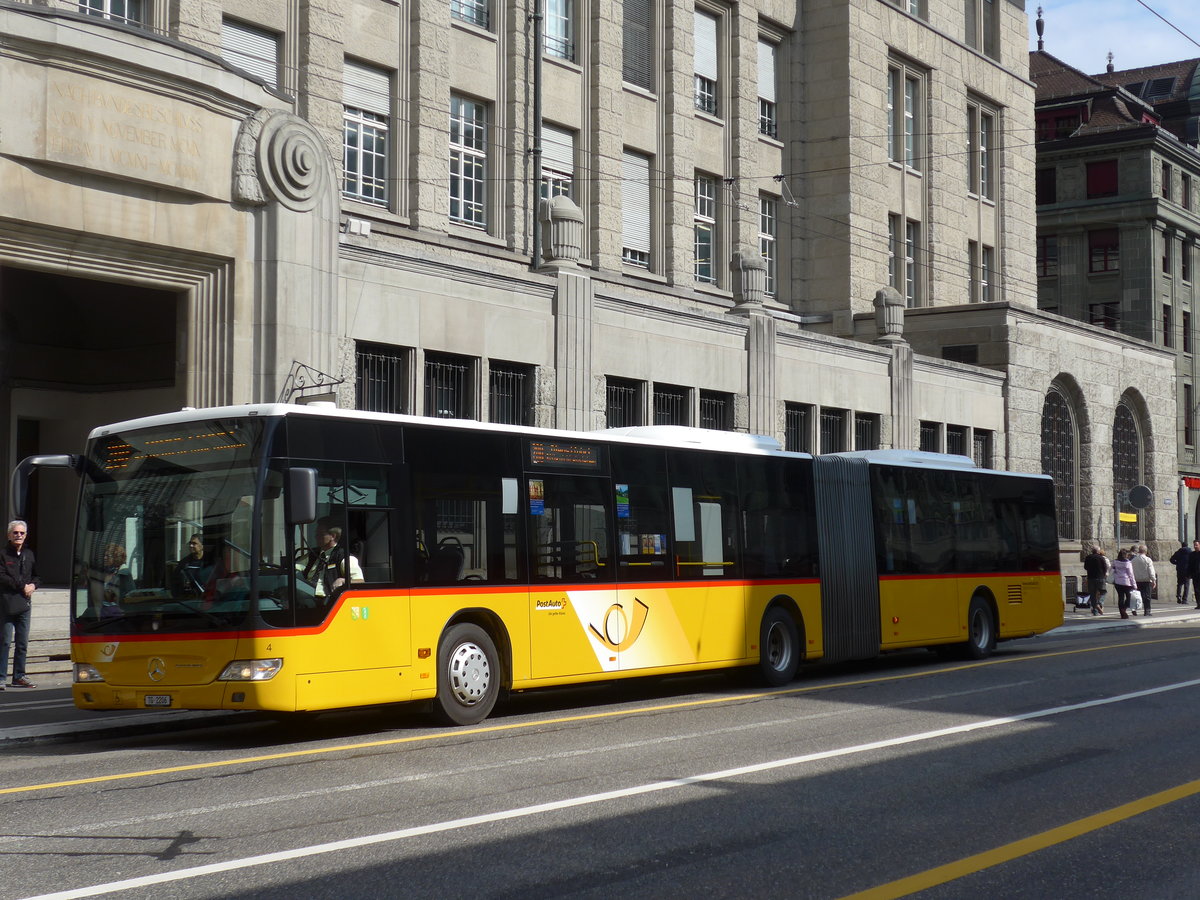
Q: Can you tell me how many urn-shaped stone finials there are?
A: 3